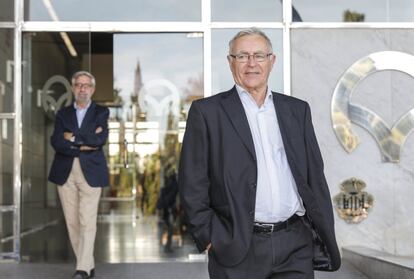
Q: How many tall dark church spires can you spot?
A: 1